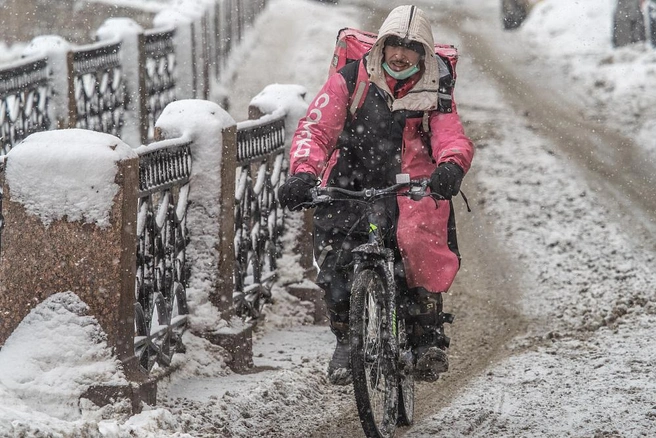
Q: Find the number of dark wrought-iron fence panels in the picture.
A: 5